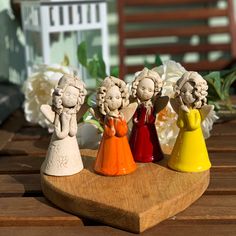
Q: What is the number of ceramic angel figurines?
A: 4